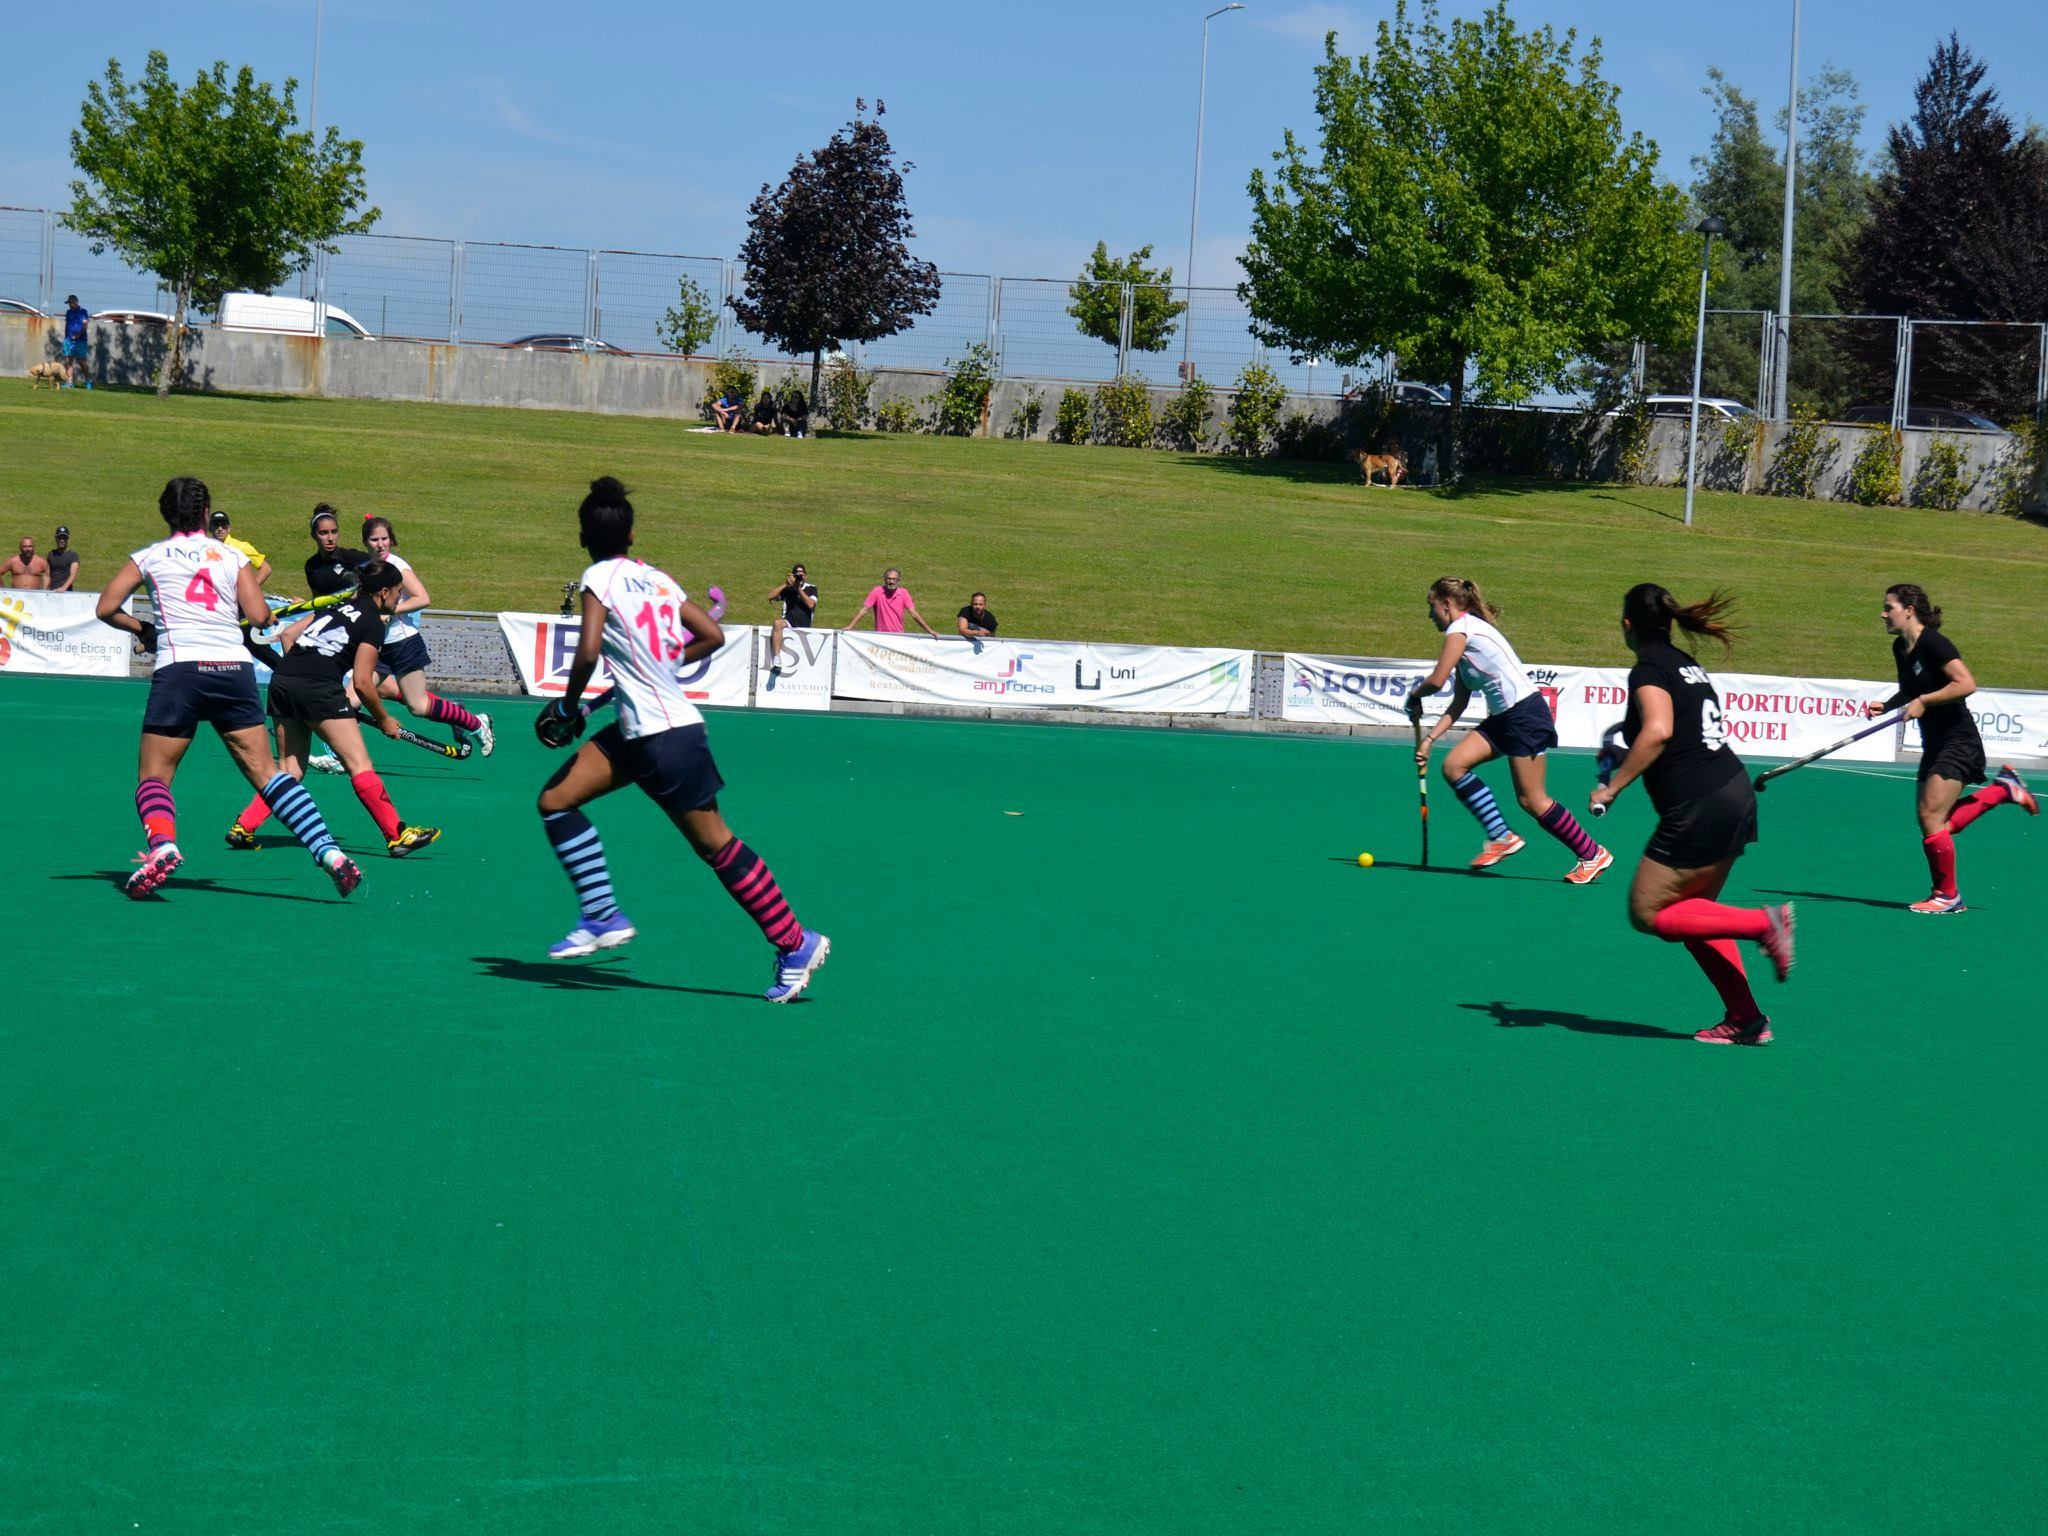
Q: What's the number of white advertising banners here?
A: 7